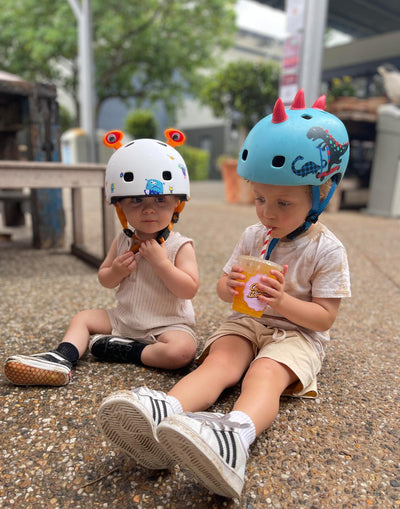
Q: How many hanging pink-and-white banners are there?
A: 1